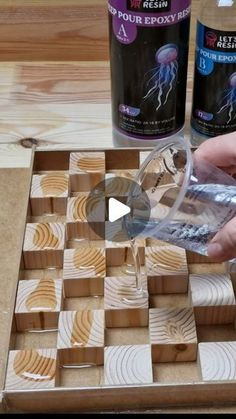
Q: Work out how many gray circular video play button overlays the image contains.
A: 1